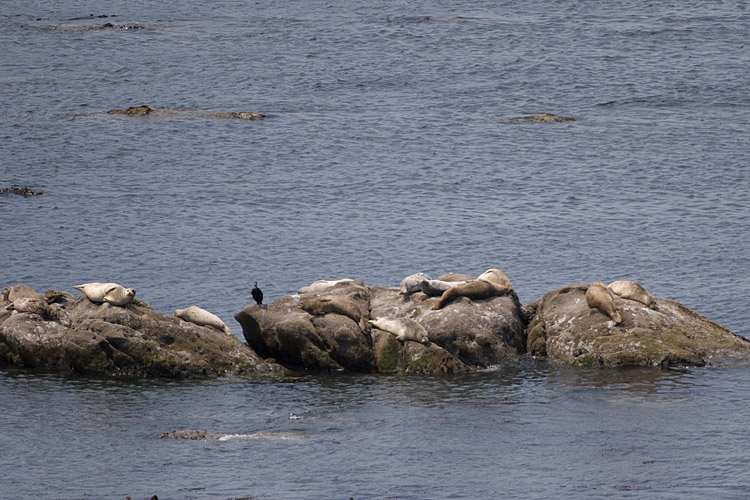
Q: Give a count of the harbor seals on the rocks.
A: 14